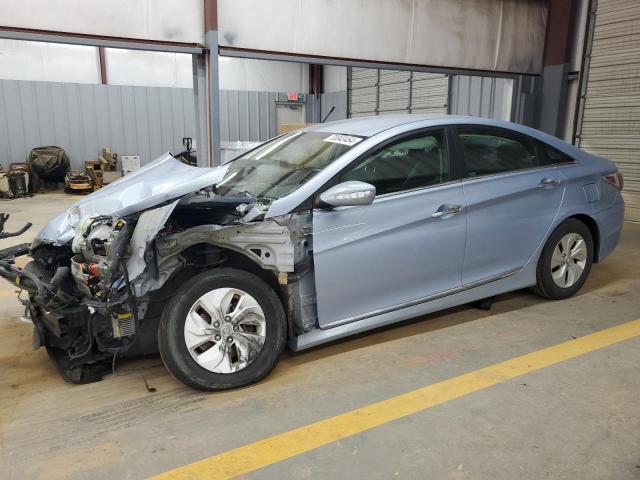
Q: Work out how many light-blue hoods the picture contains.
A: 1